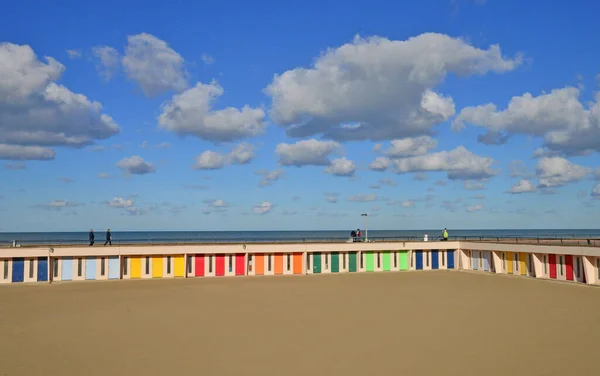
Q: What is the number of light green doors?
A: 3